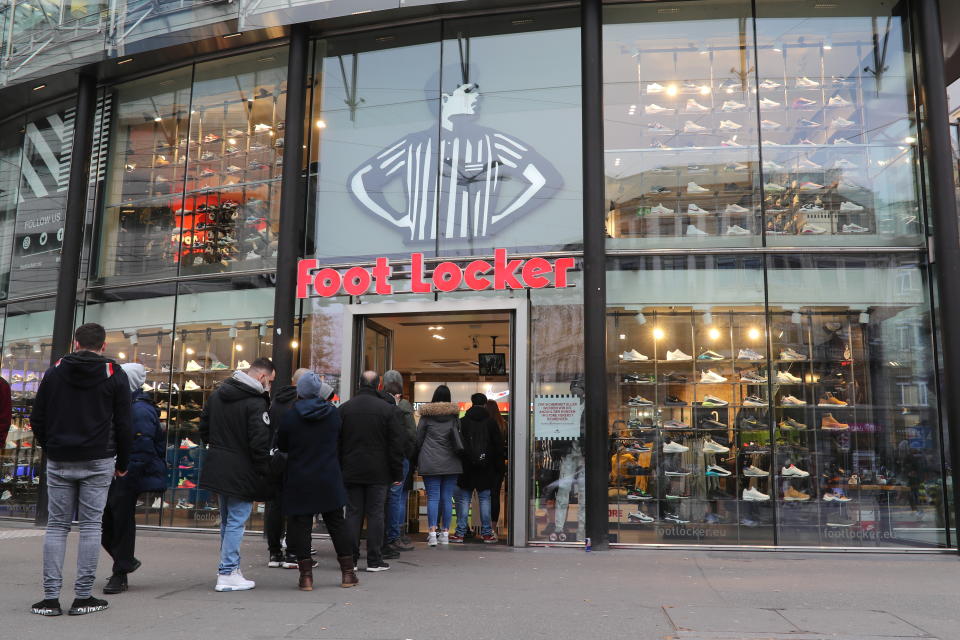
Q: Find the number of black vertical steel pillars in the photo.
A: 4